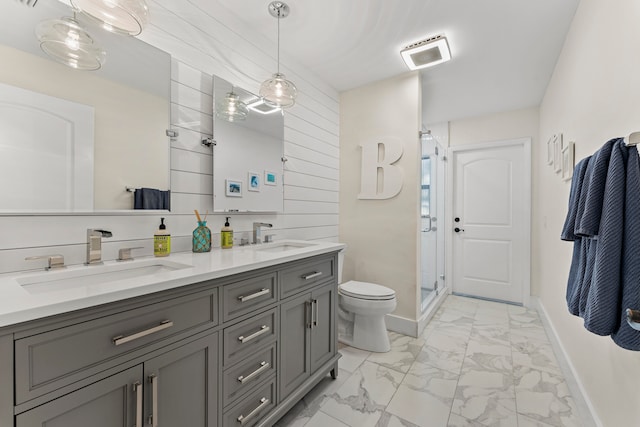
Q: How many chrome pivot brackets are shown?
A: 3